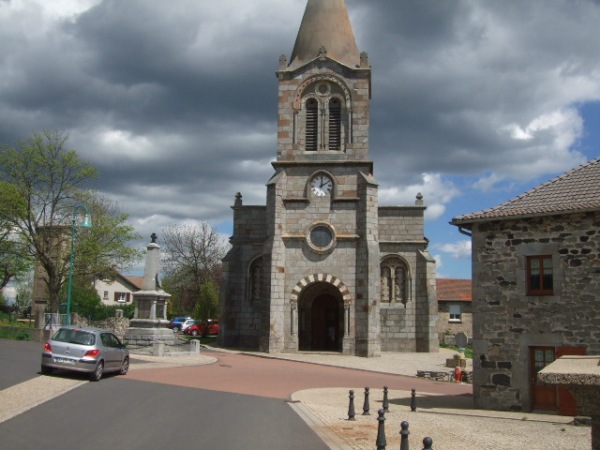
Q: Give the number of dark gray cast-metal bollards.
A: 7